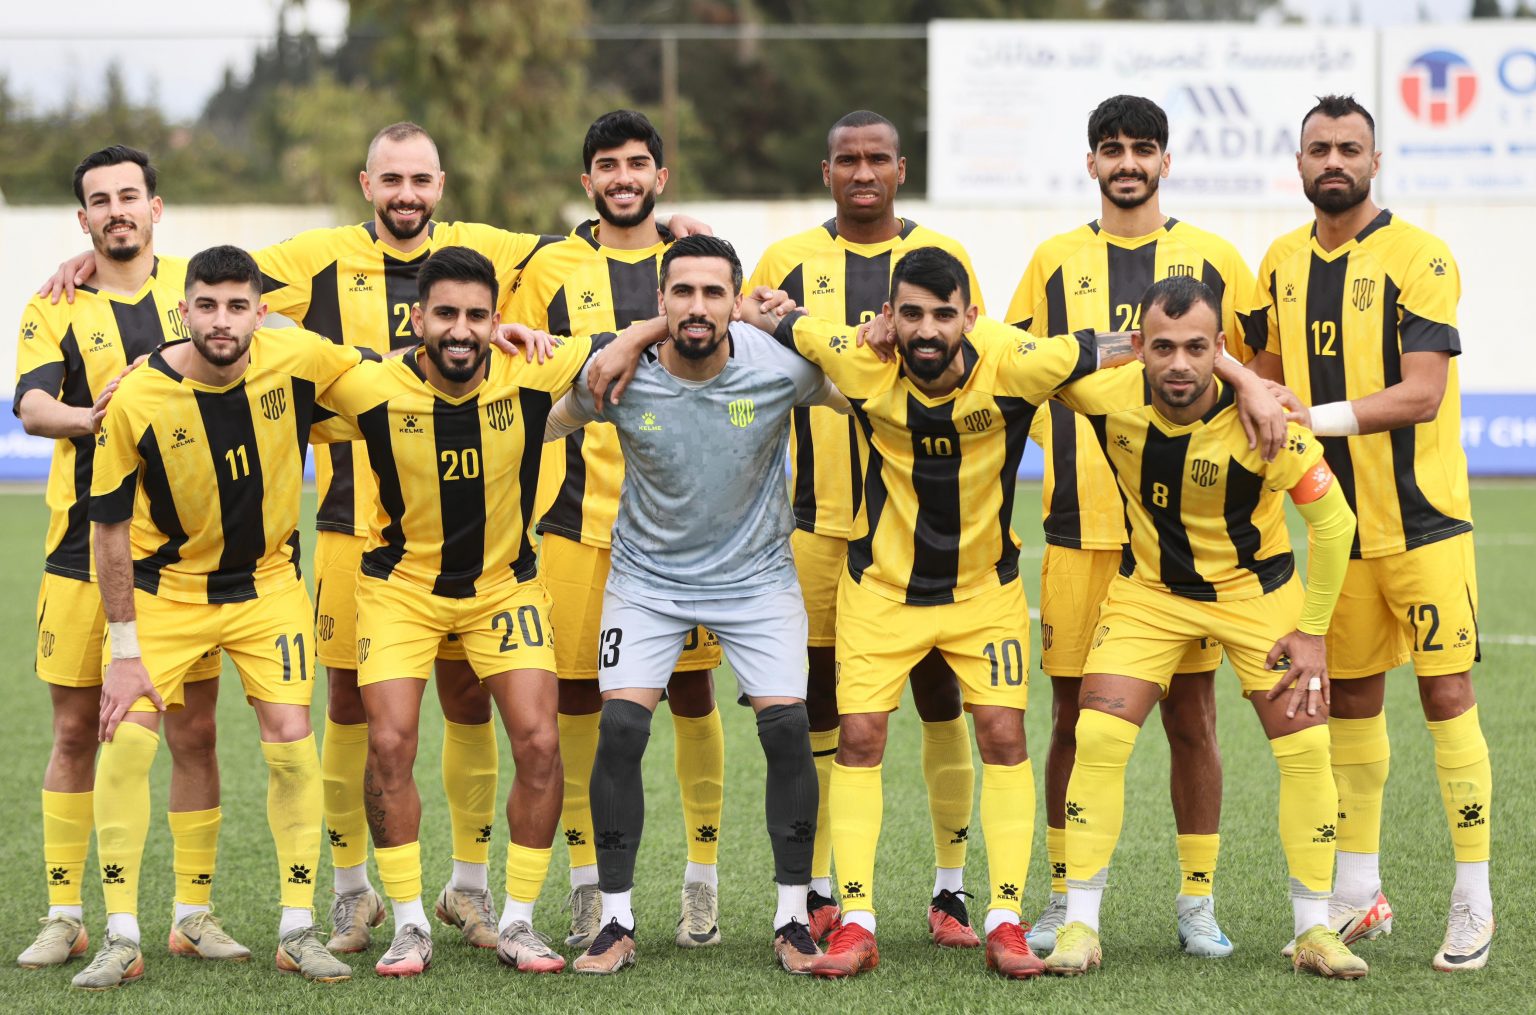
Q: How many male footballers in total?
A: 11